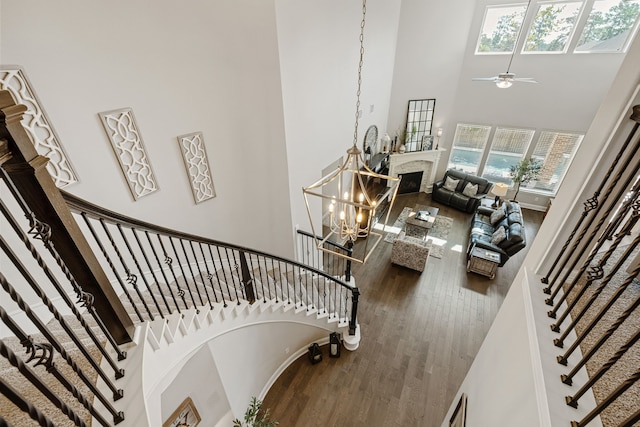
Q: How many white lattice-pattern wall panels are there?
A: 3